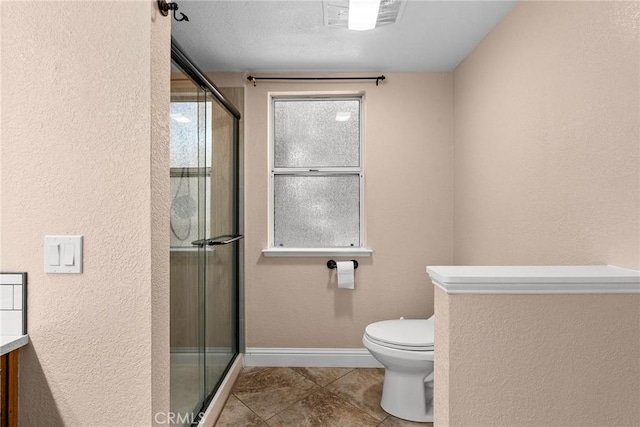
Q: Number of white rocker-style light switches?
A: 2